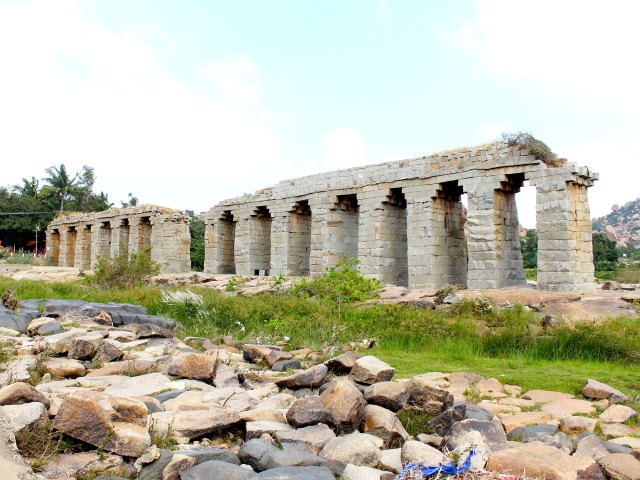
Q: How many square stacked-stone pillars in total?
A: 15